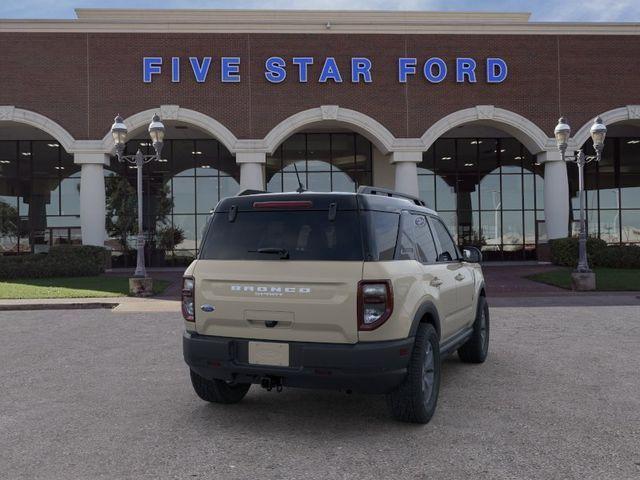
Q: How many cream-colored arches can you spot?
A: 5